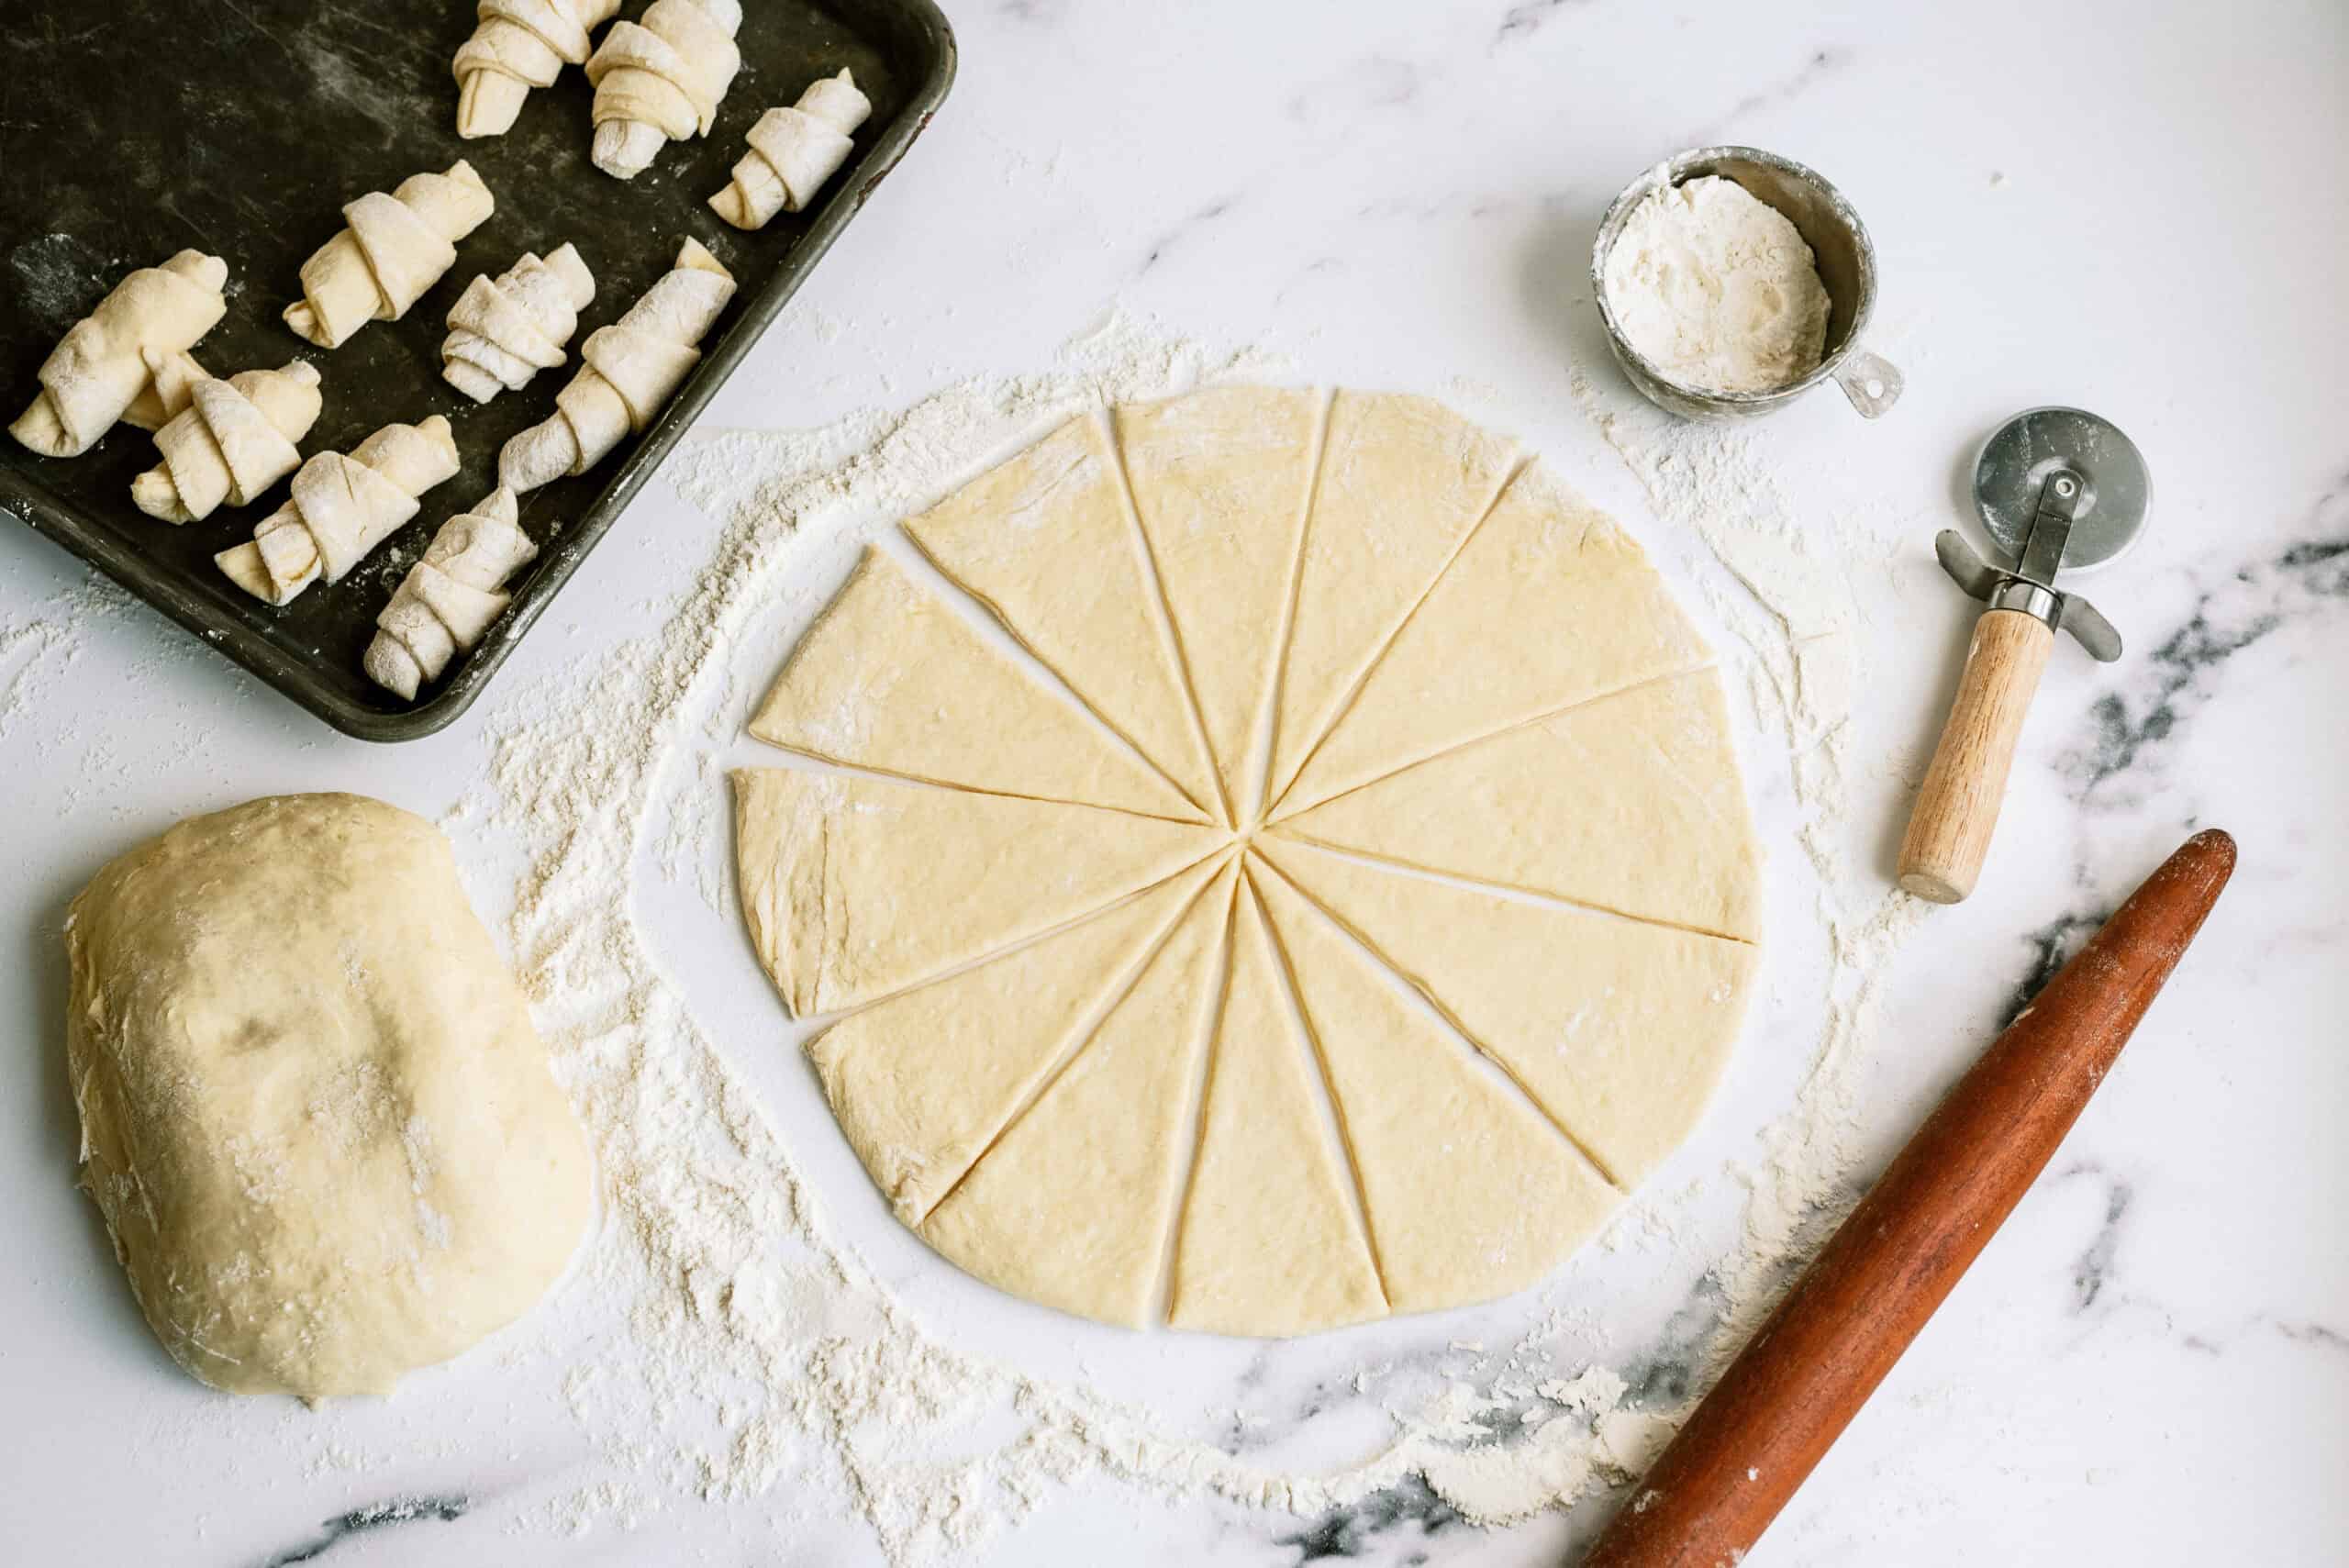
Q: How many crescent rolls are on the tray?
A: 10